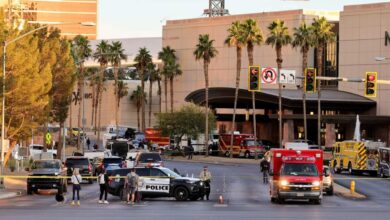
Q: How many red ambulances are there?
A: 2